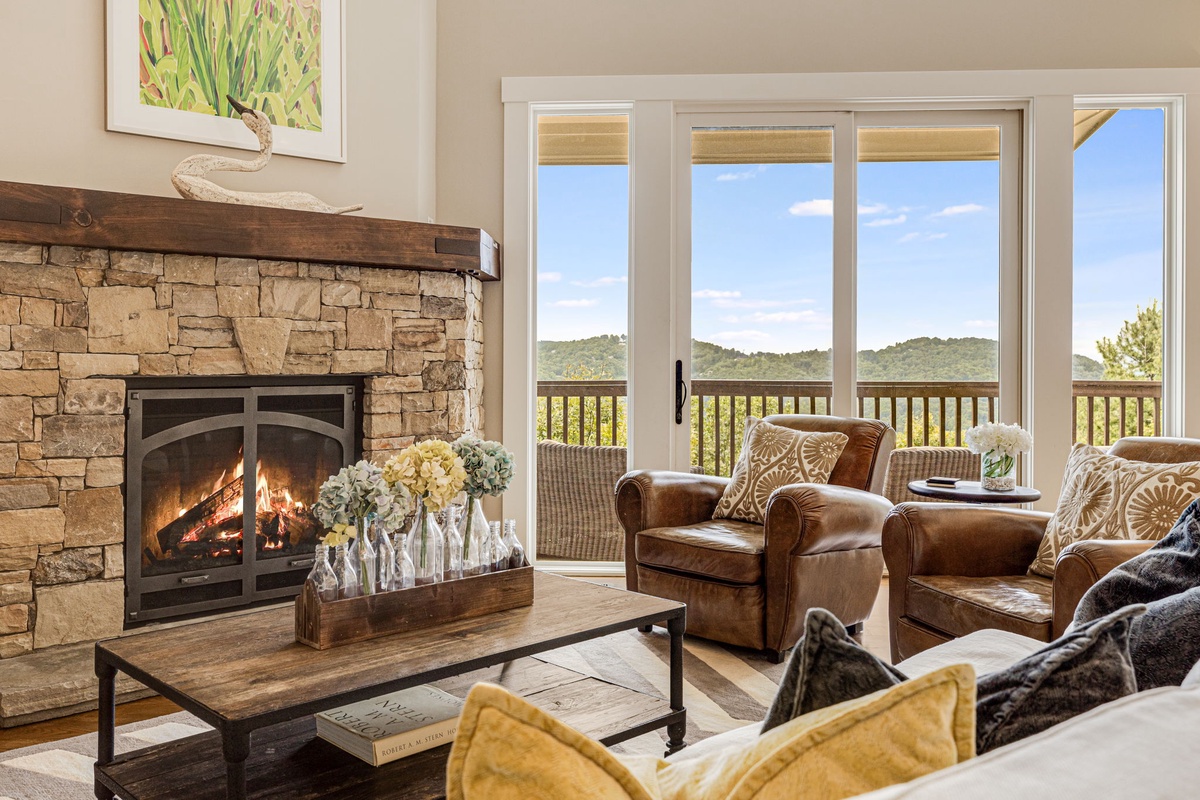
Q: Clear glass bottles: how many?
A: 10